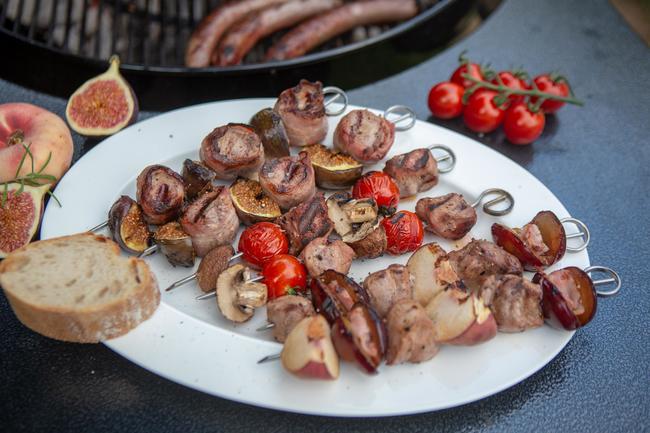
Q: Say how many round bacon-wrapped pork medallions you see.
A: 6